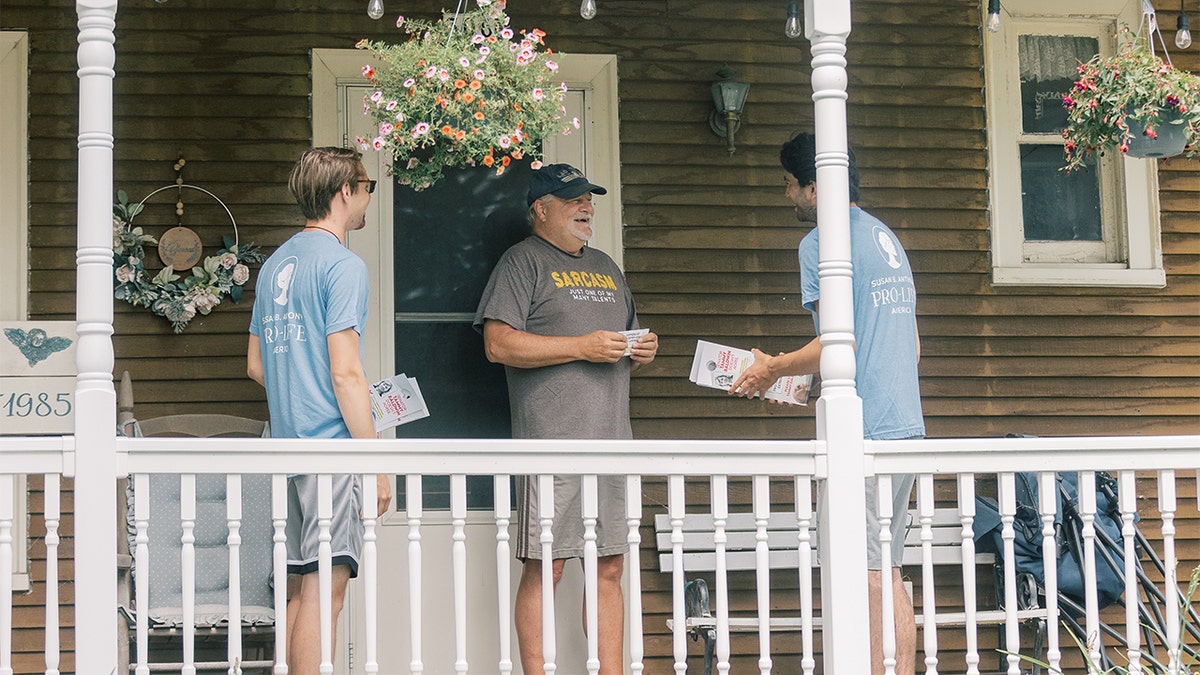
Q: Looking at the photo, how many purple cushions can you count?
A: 0